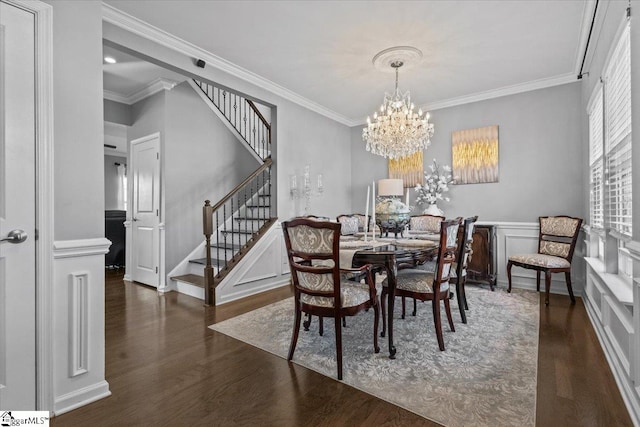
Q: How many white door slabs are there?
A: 2